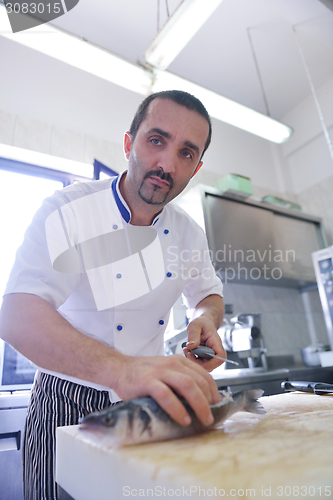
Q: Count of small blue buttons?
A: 6